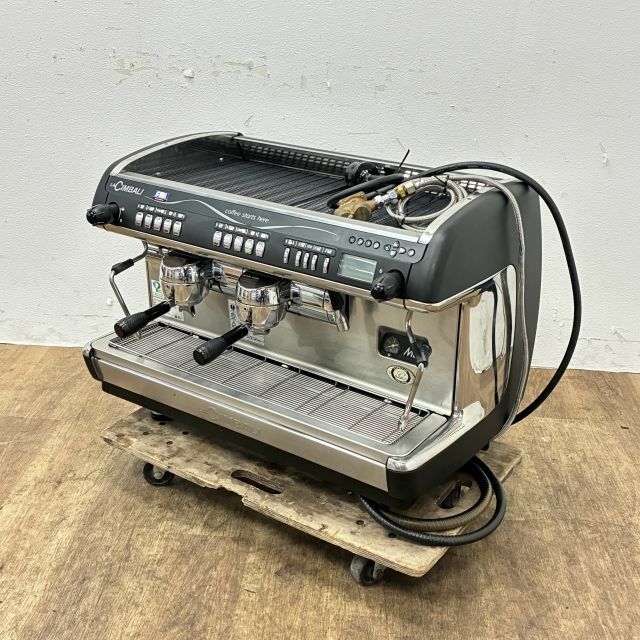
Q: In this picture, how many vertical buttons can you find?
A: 15